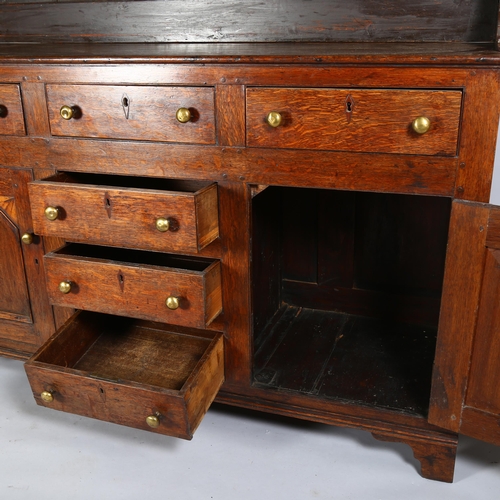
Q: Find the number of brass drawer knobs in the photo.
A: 10